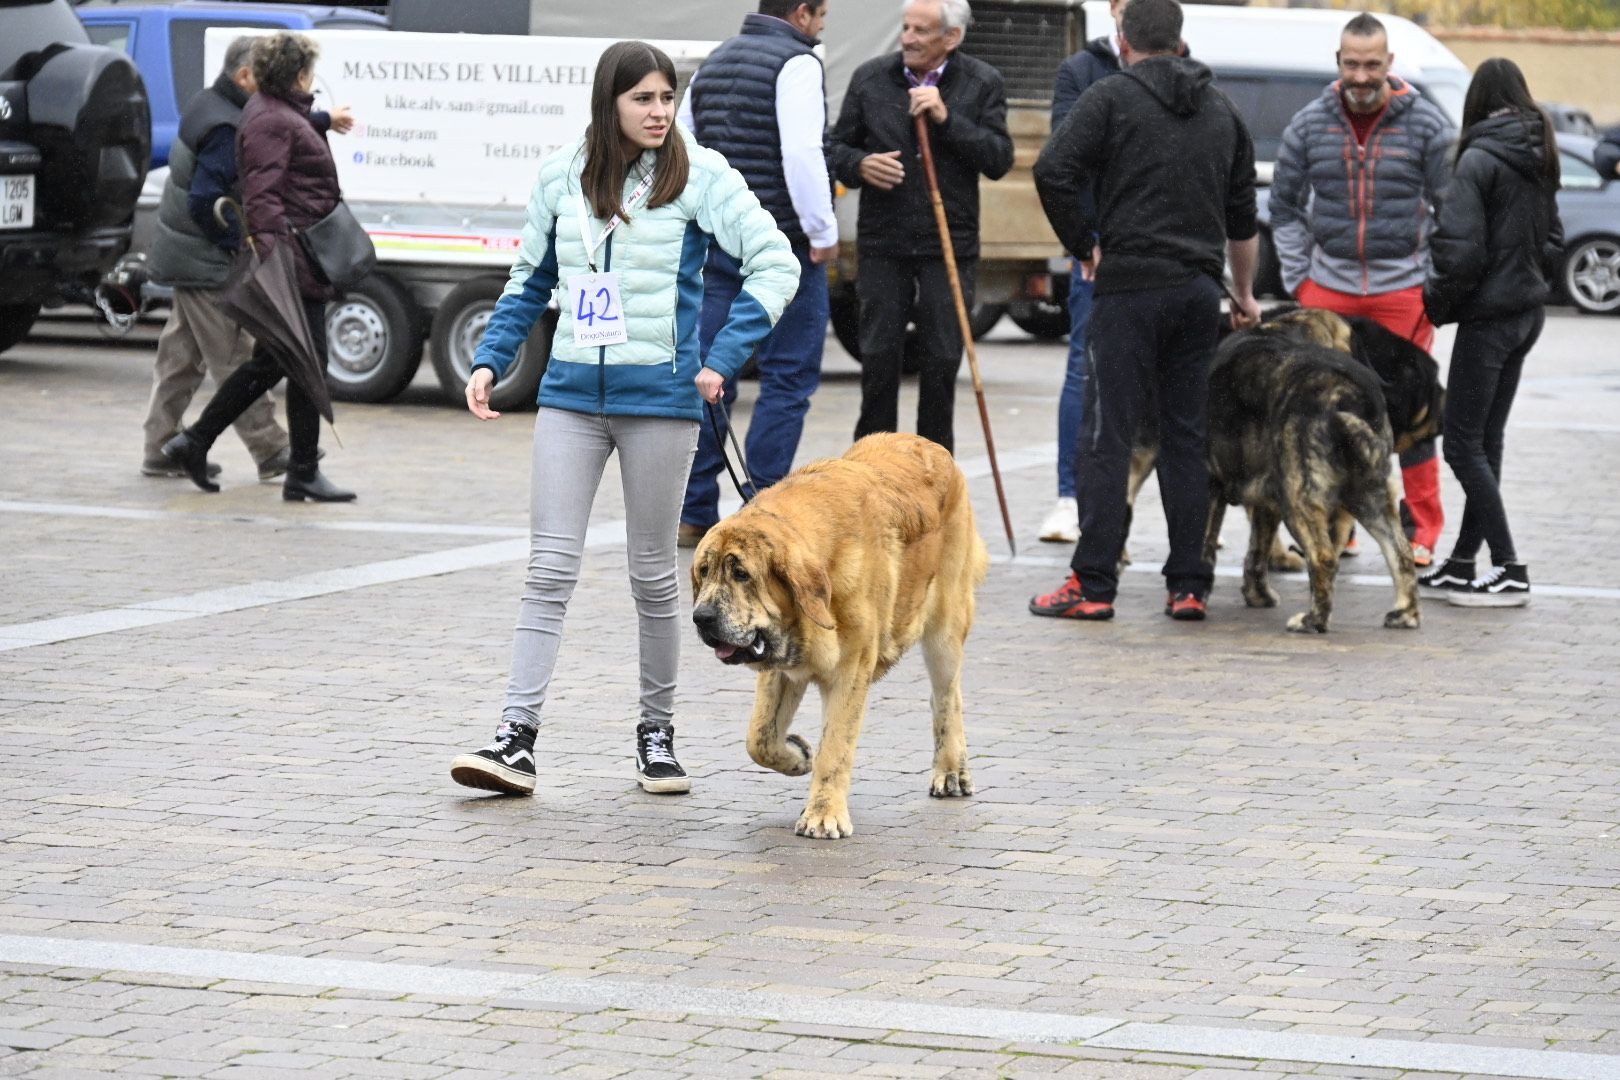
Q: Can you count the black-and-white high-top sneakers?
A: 4